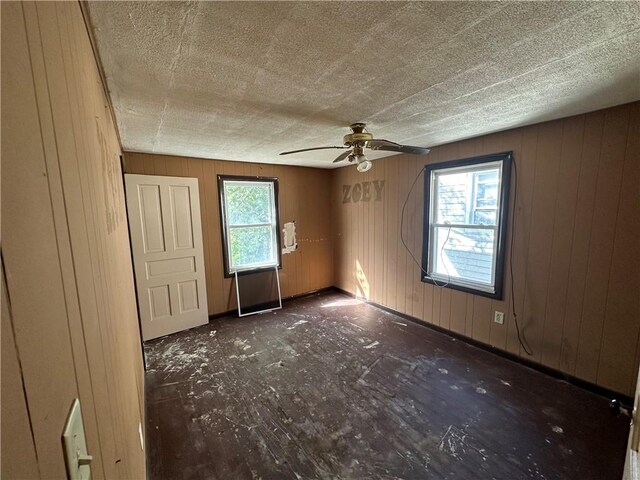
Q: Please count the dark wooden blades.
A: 4